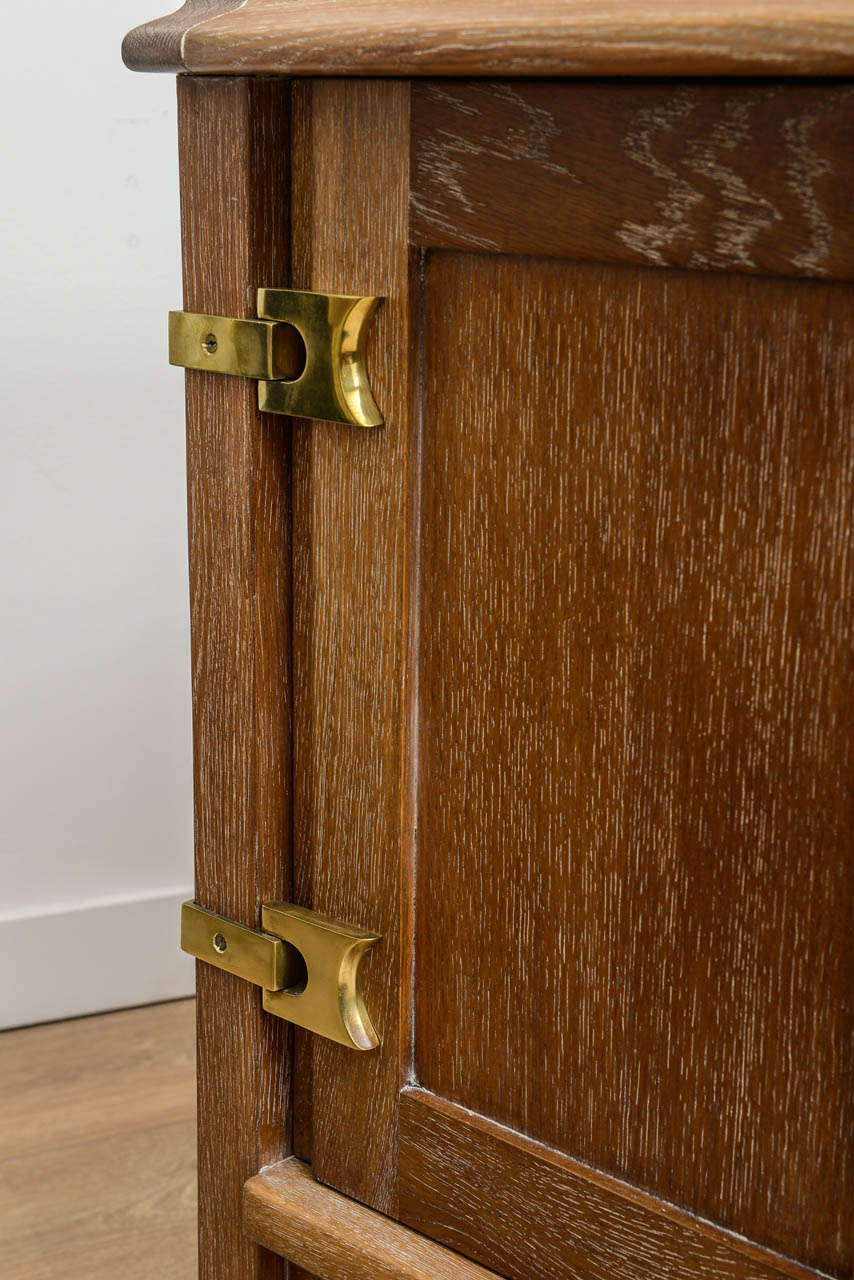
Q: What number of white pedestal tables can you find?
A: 0